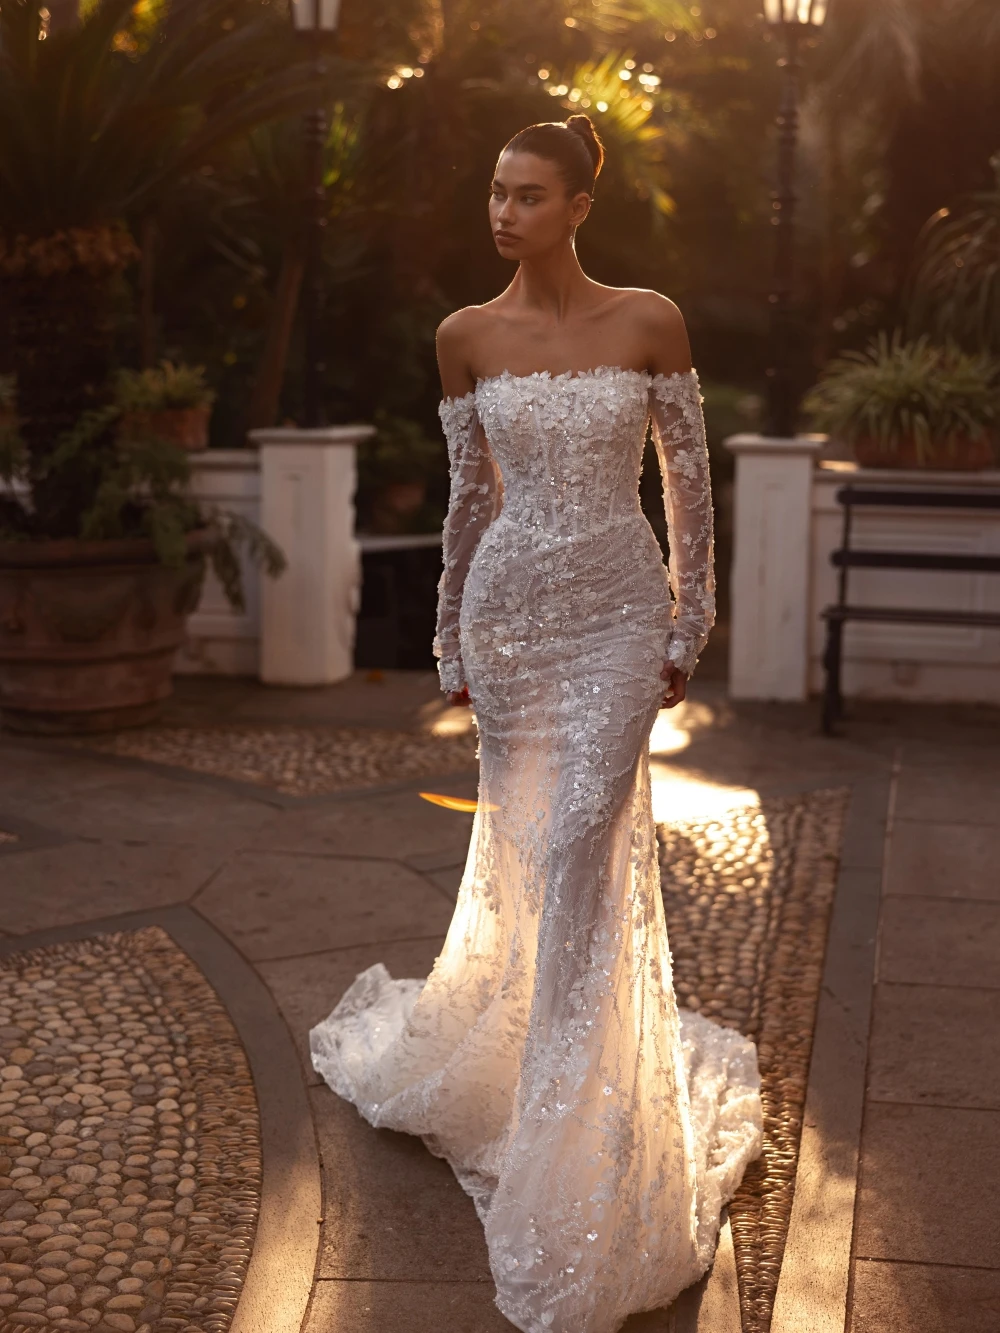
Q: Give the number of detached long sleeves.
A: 2